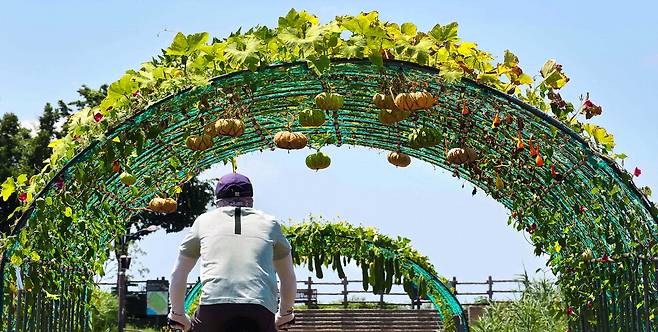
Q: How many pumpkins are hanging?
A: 15